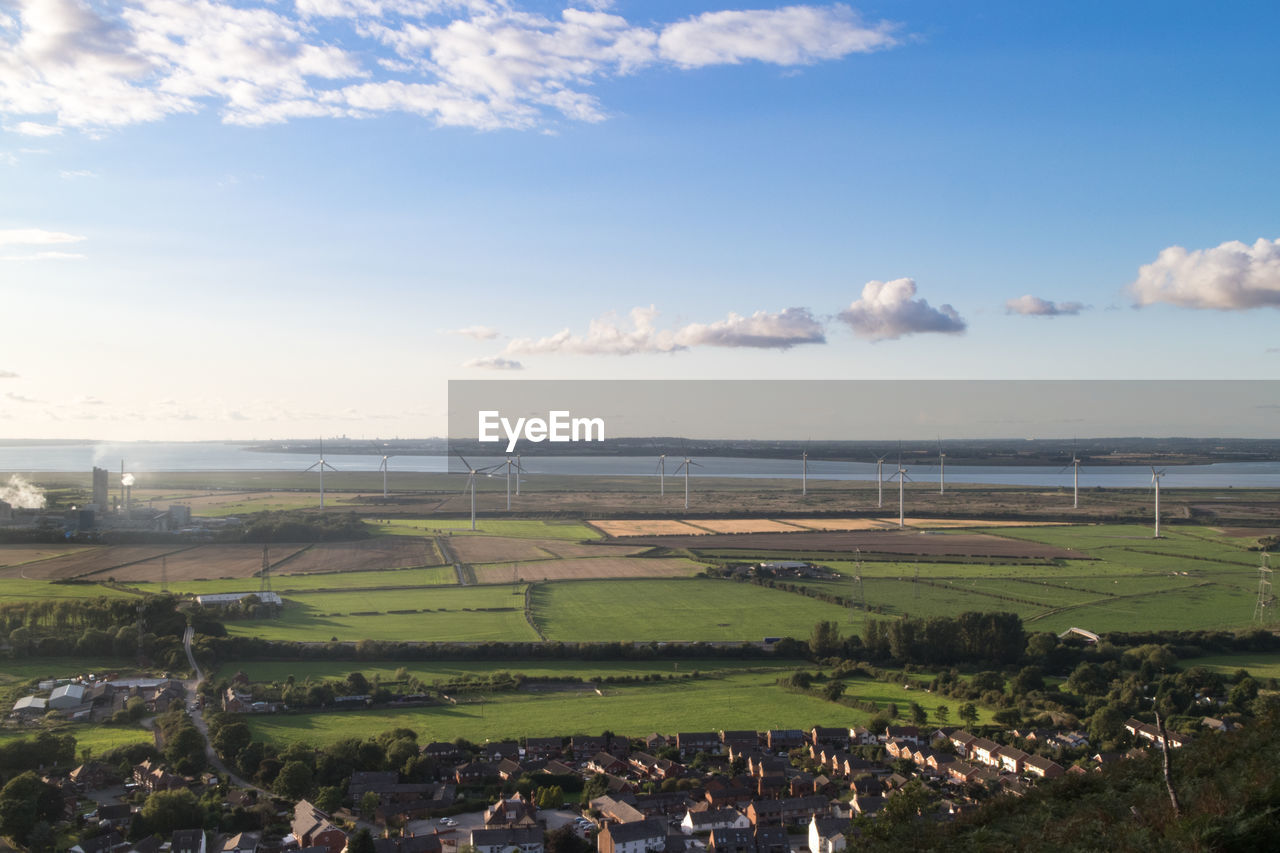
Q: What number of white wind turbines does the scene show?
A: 13